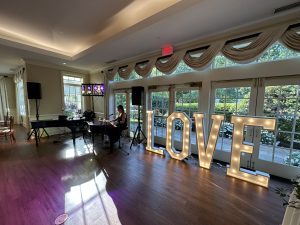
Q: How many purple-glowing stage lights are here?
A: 4